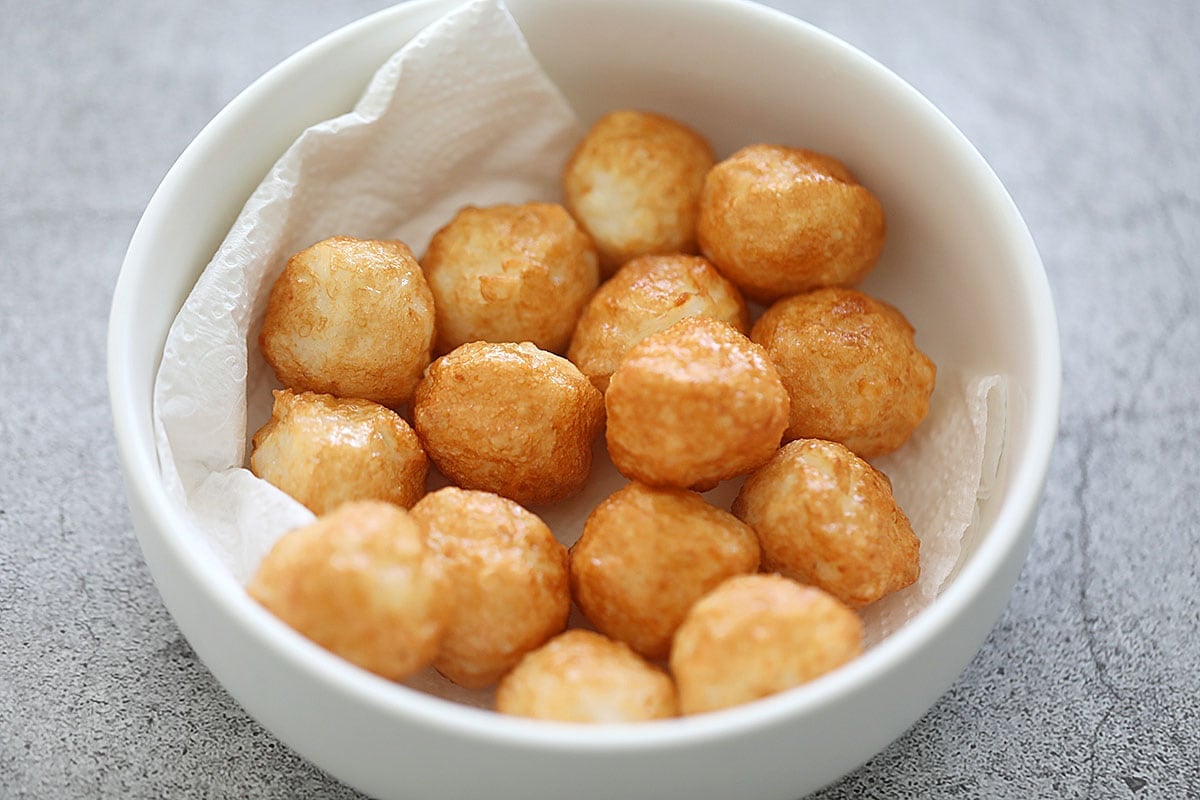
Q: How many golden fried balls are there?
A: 15